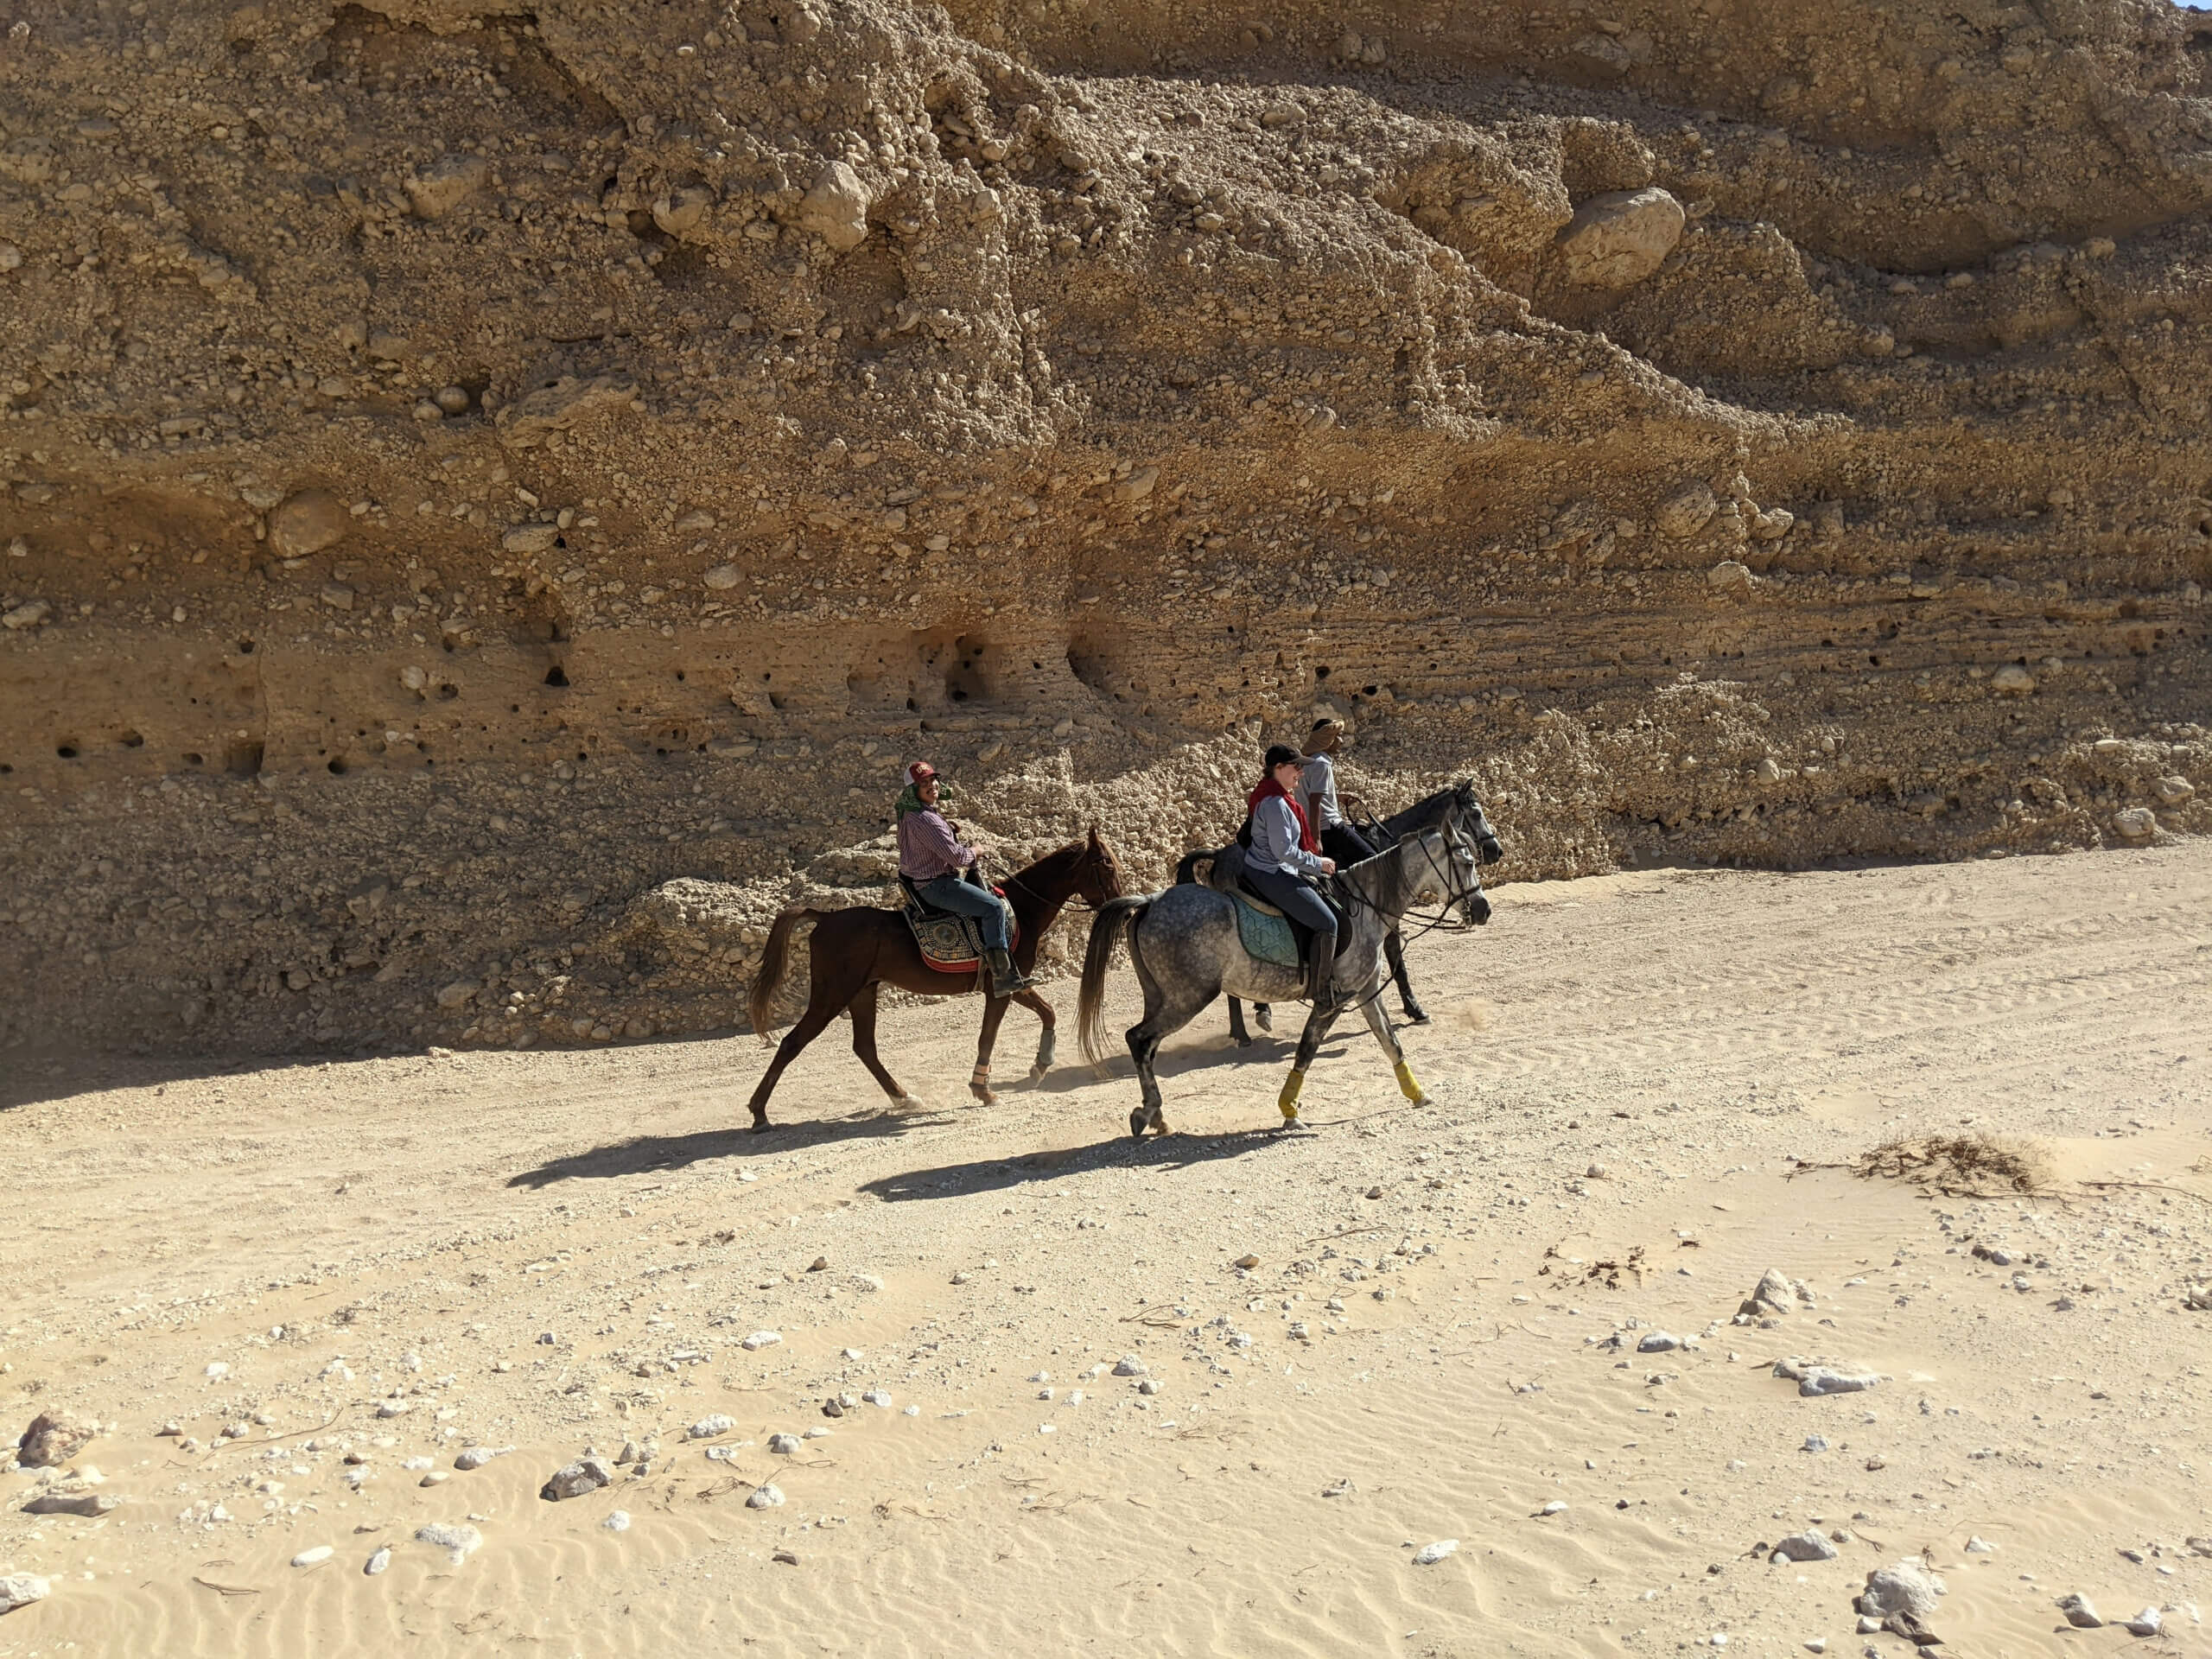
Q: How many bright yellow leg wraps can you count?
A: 2